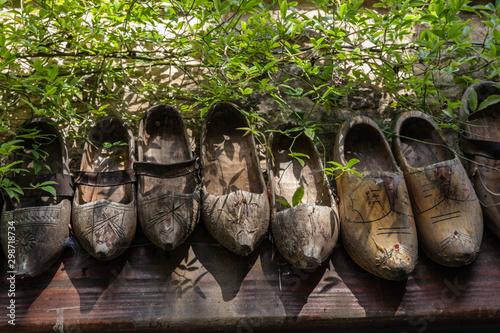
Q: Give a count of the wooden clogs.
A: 8